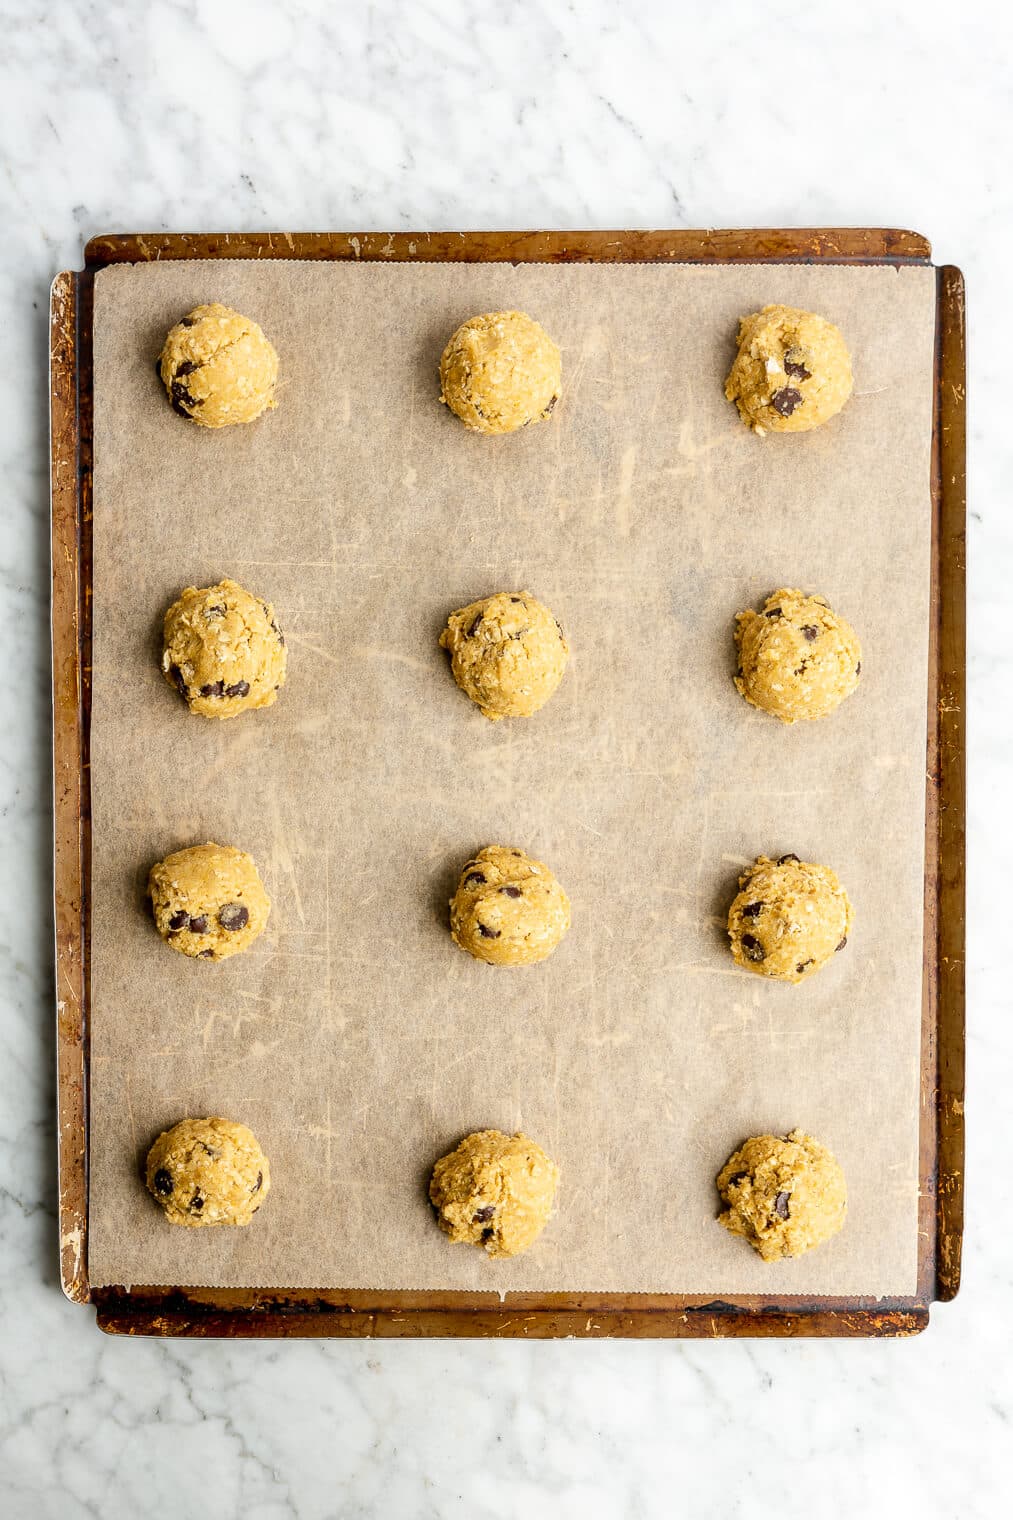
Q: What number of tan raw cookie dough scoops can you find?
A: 12